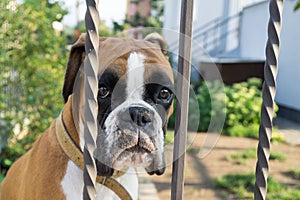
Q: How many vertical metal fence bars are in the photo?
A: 3